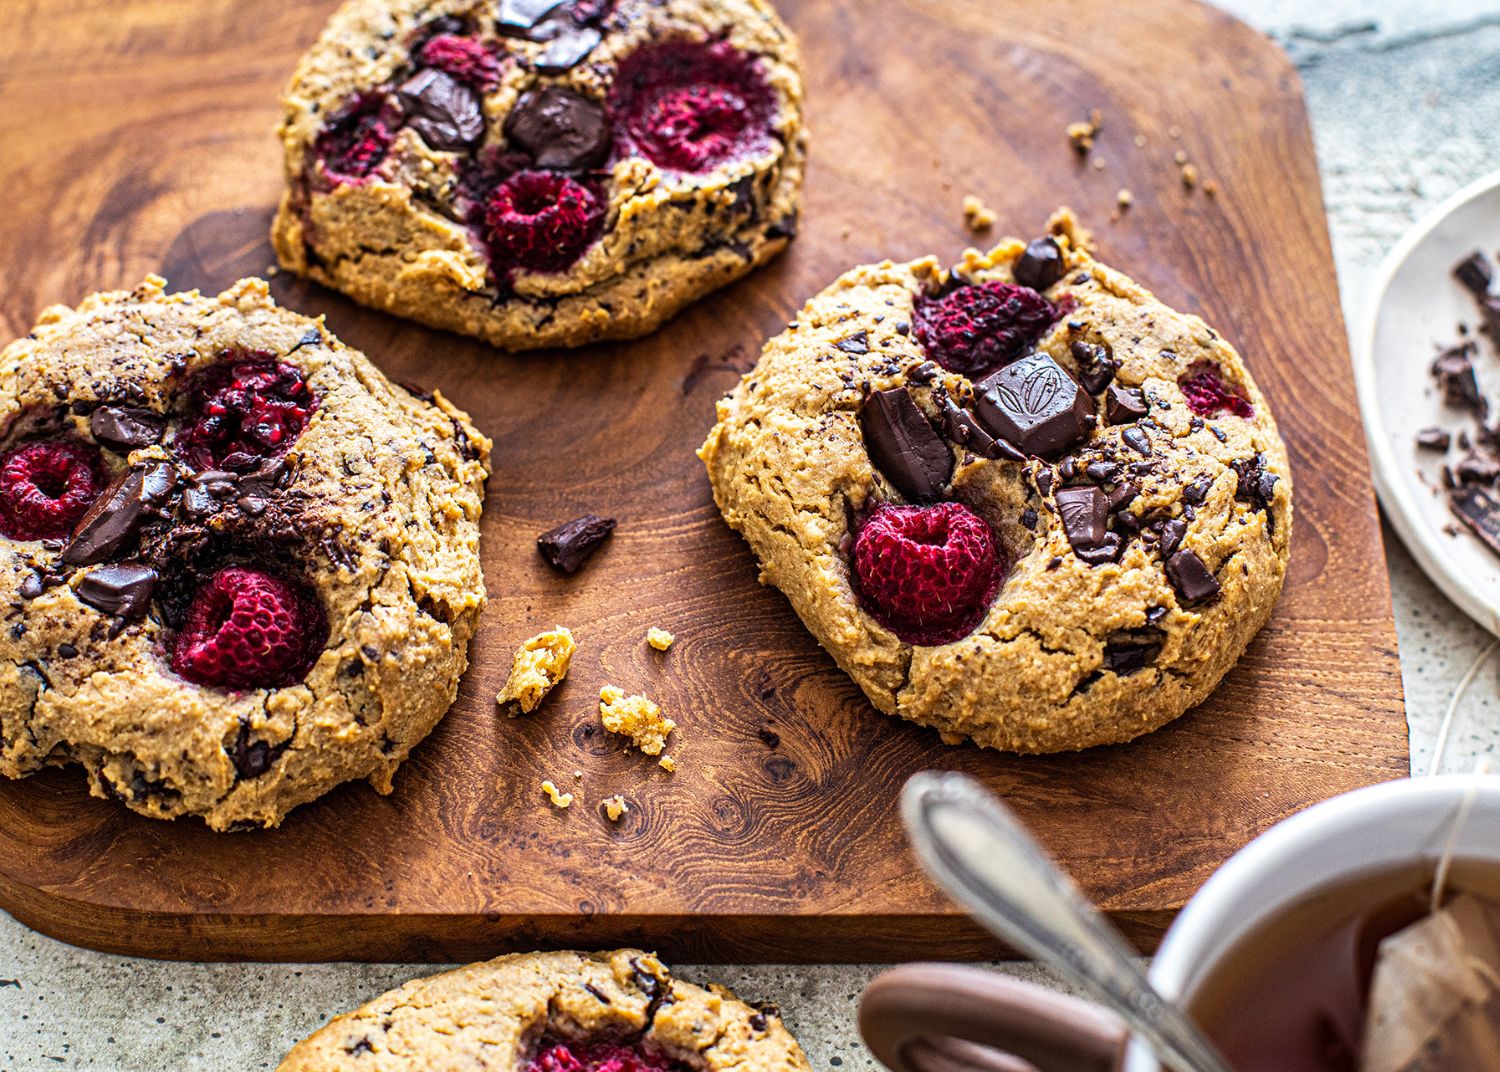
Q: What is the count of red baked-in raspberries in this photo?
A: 11